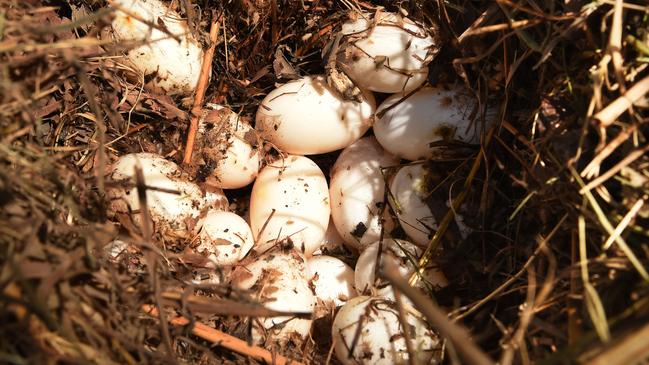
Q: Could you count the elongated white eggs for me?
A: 14